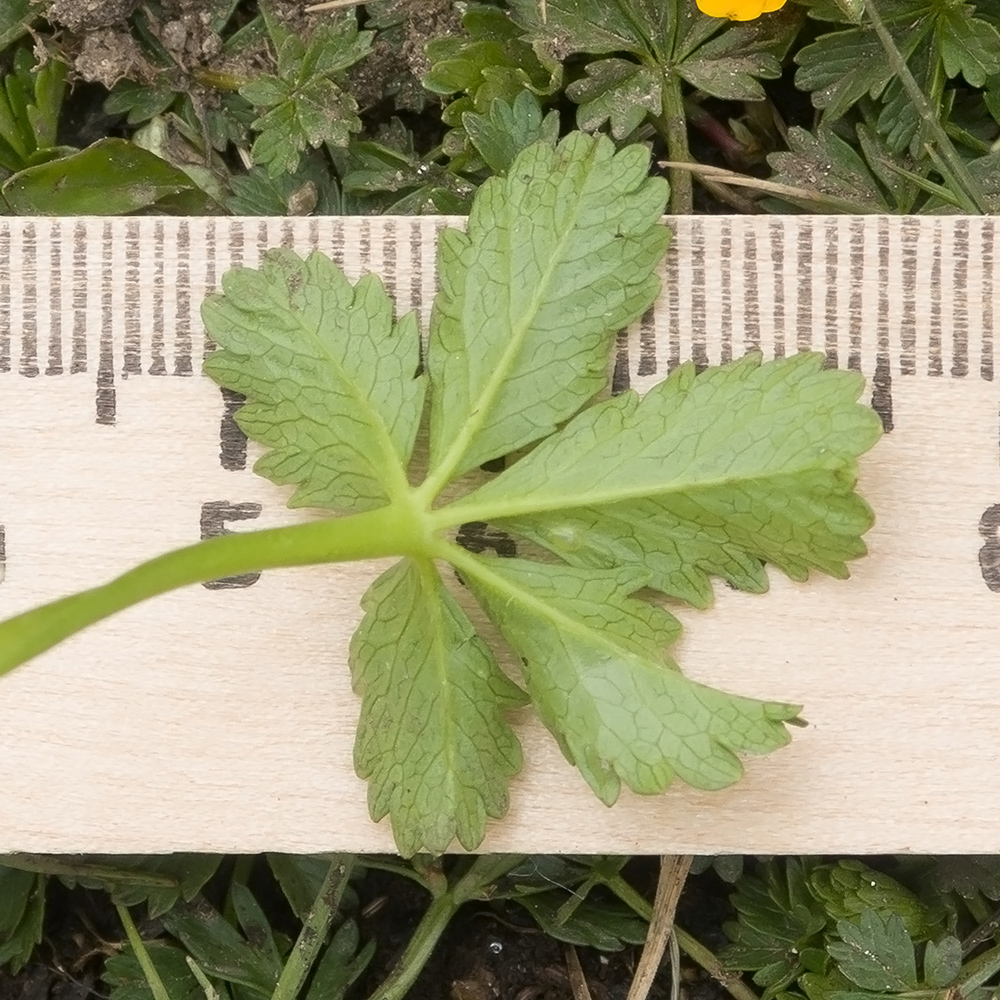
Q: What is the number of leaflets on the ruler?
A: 5